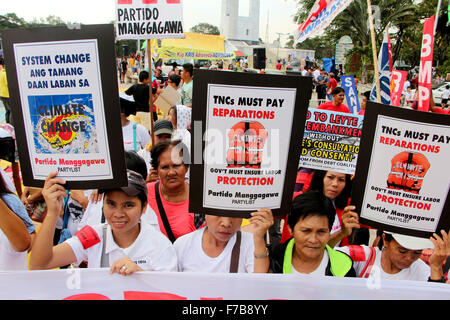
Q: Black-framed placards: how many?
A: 3